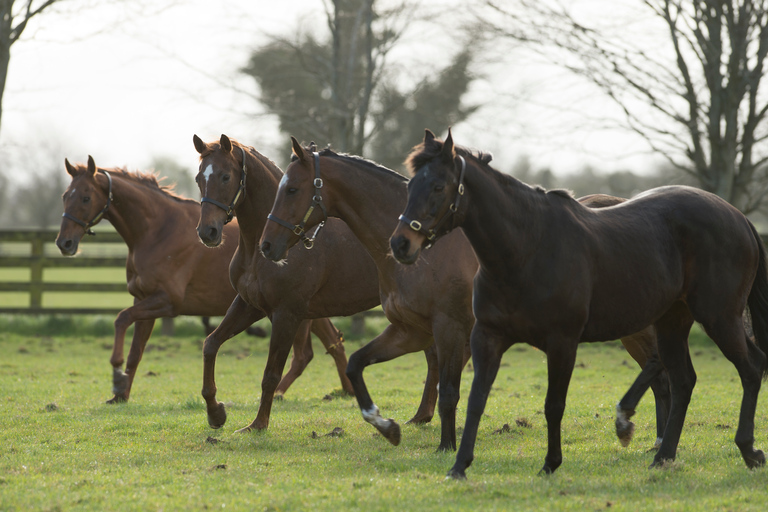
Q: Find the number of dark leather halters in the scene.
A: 4